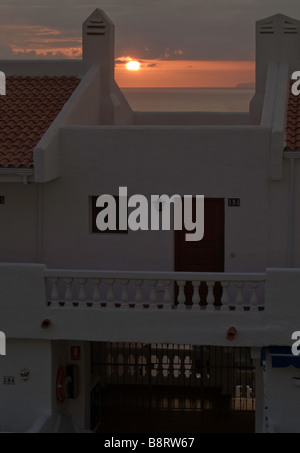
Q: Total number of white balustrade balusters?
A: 15